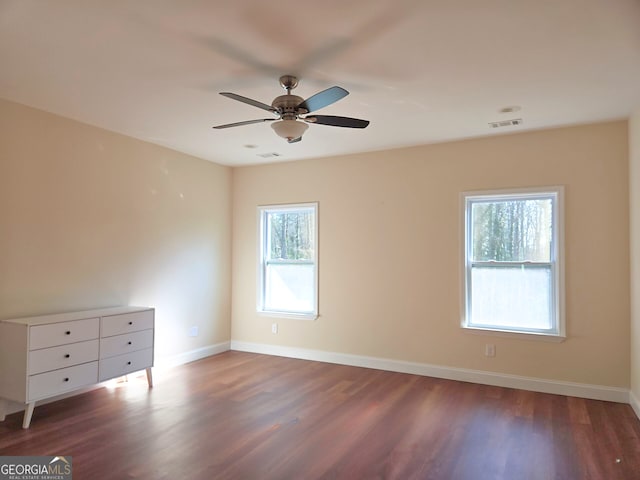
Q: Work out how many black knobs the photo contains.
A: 6